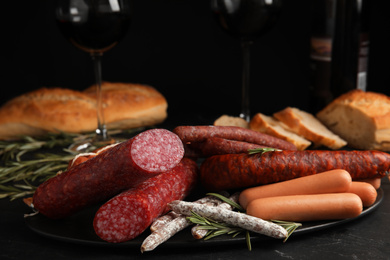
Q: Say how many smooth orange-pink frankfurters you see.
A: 4